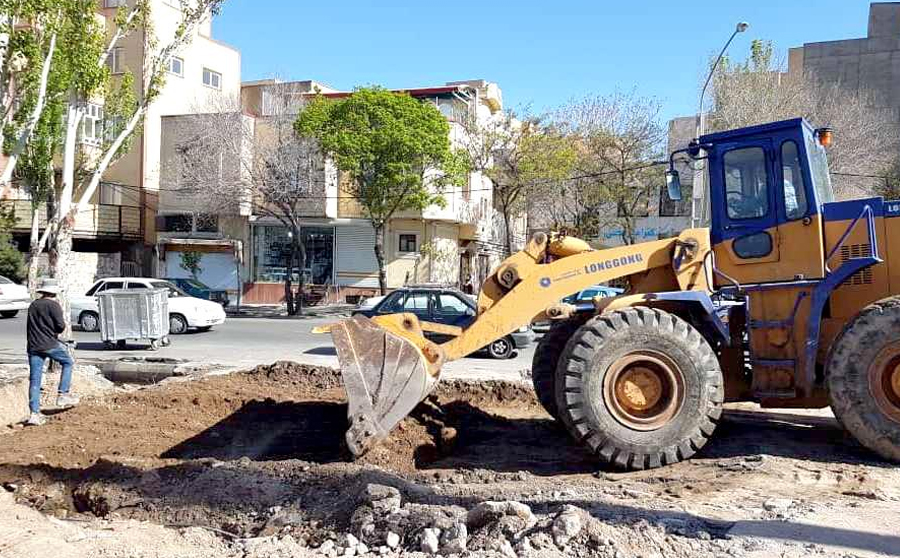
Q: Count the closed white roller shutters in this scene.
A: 2